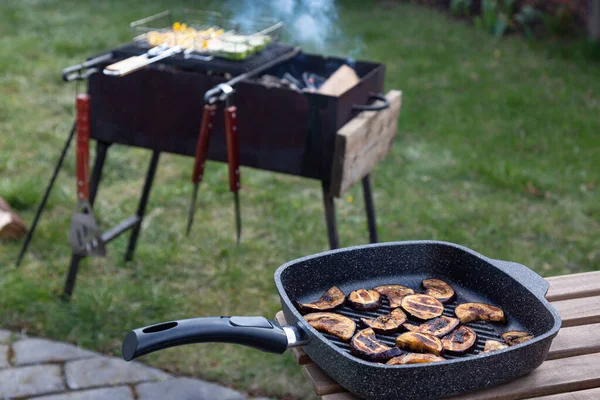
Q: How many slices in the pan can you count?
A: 15